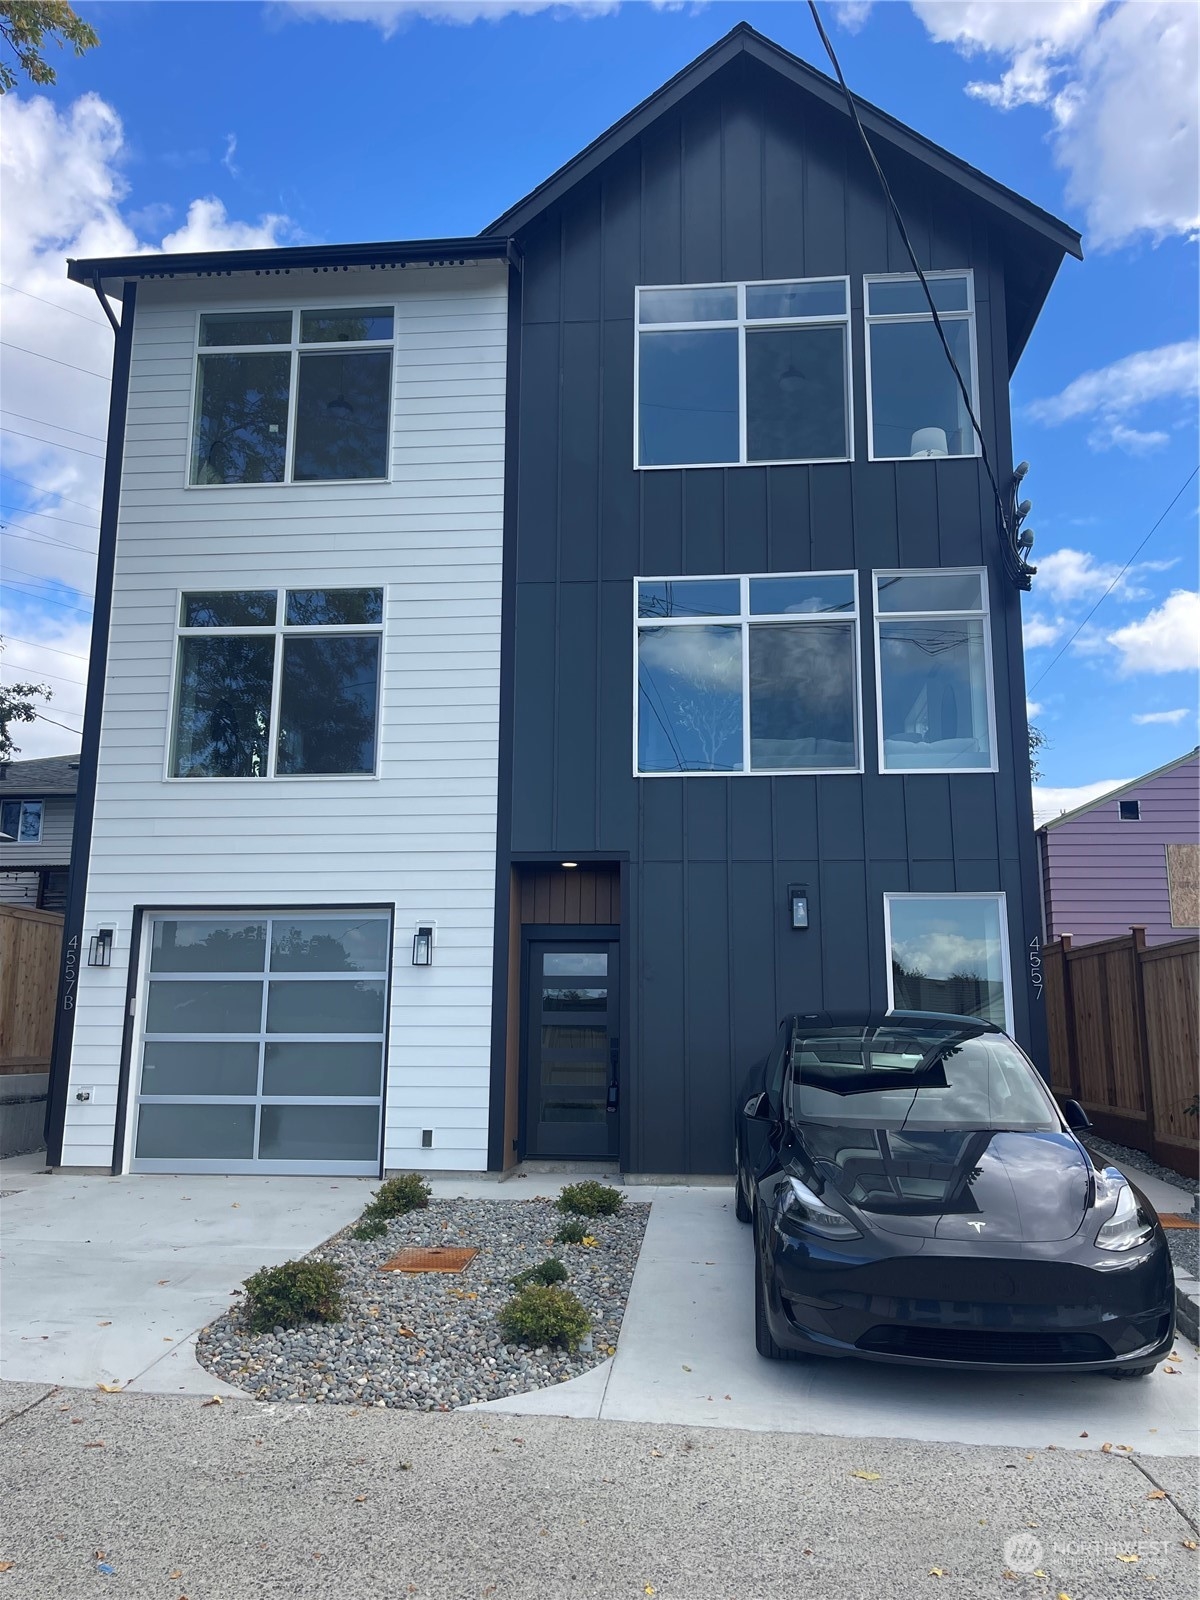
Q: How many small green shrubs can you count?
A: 7